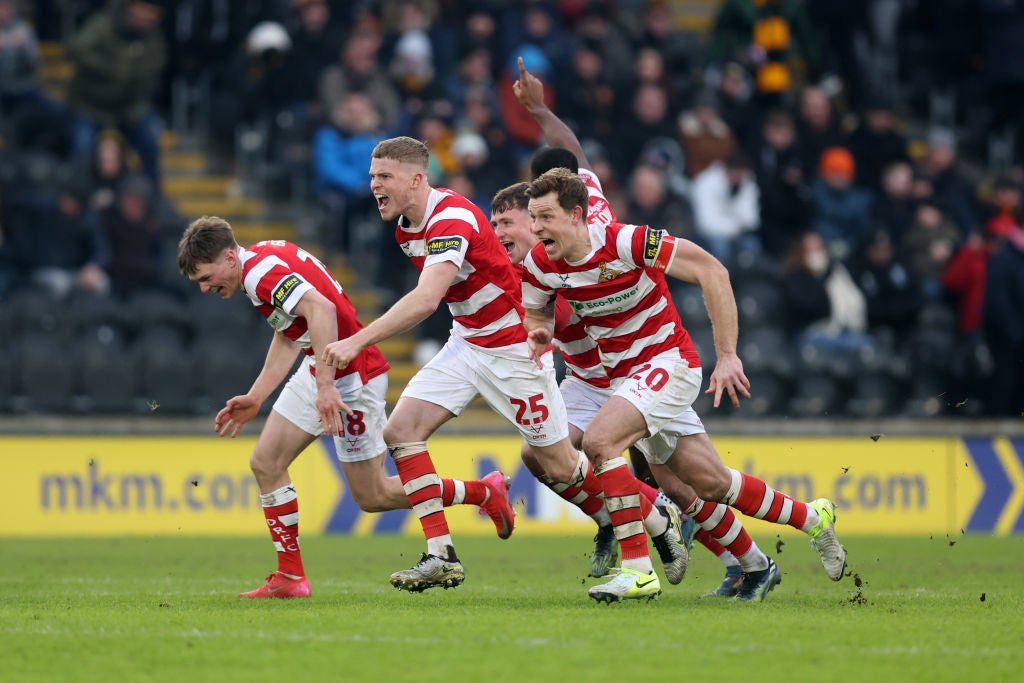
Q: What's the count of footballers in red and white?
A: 5